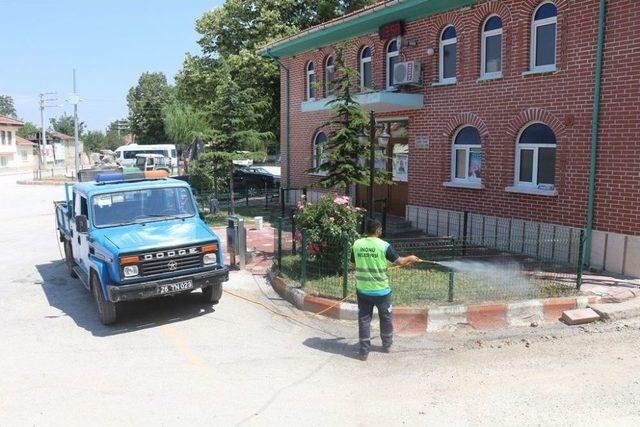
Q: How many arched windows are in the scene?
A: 10